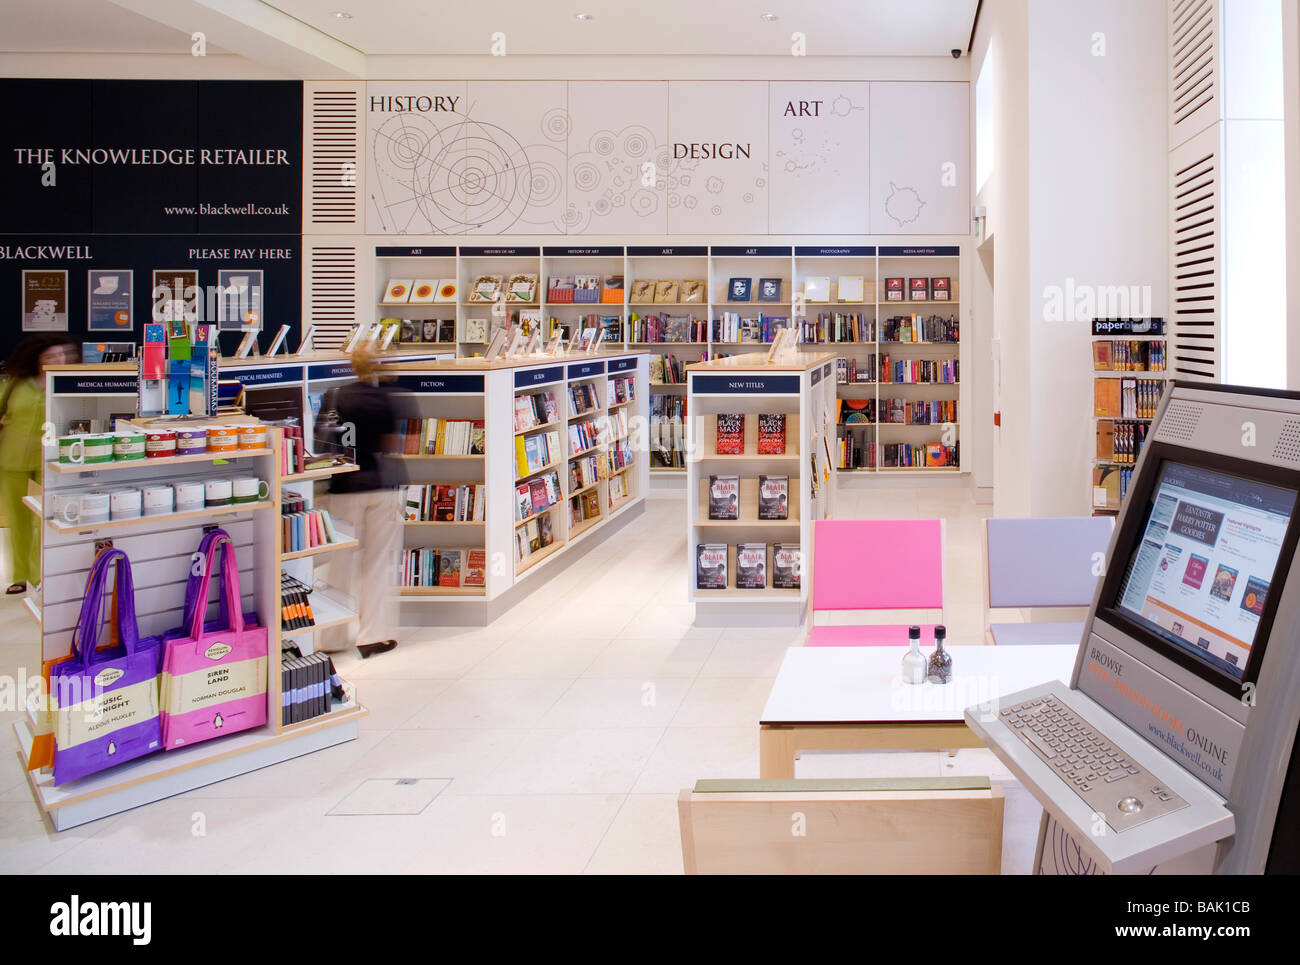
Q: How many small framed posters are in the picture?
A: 4